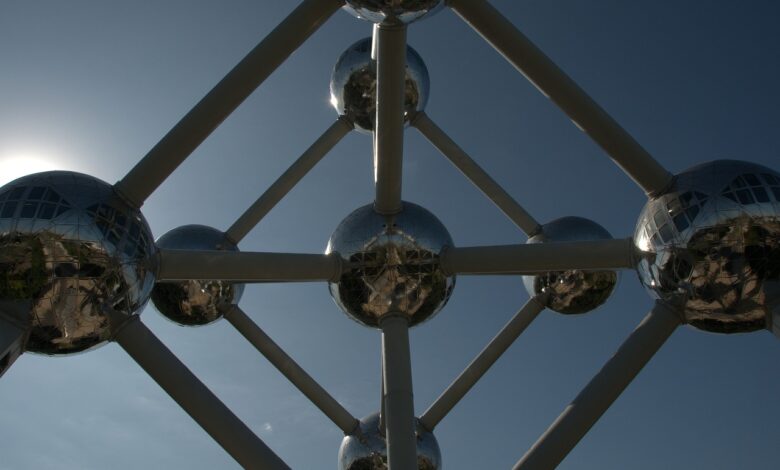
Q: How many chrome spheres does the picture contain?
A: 8